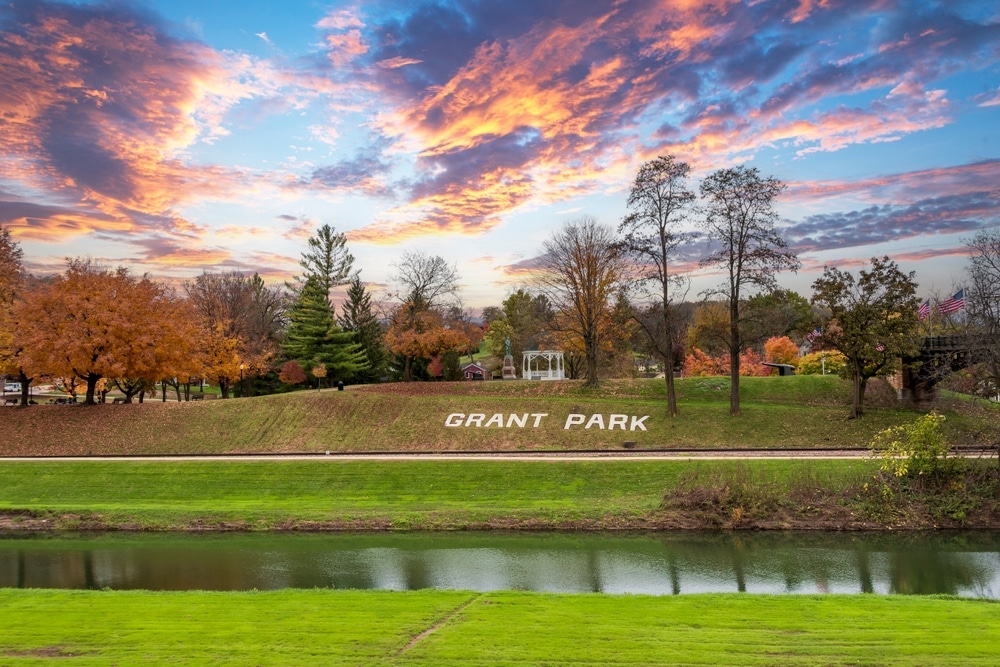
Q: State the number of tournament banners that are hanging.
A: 0